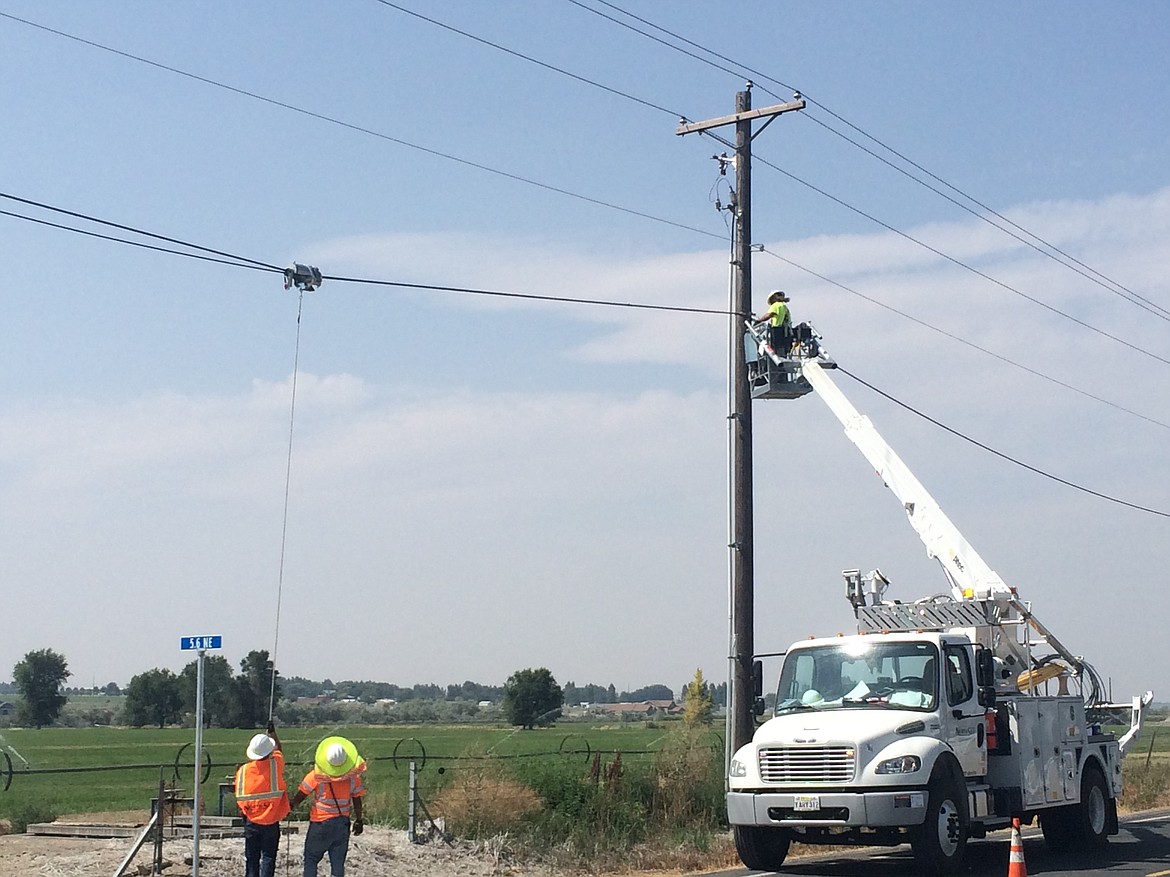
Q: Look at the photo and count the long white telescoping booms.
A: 1